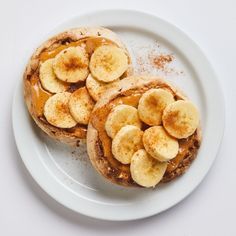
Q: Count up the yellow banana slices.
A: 12